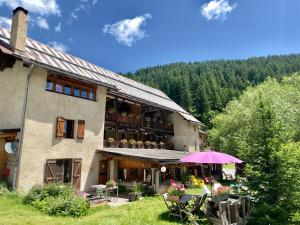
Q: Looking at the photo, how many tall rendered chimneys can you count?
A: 1